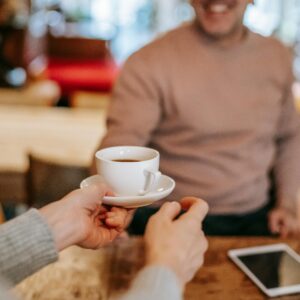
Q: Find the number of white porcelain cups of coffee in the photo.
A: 1